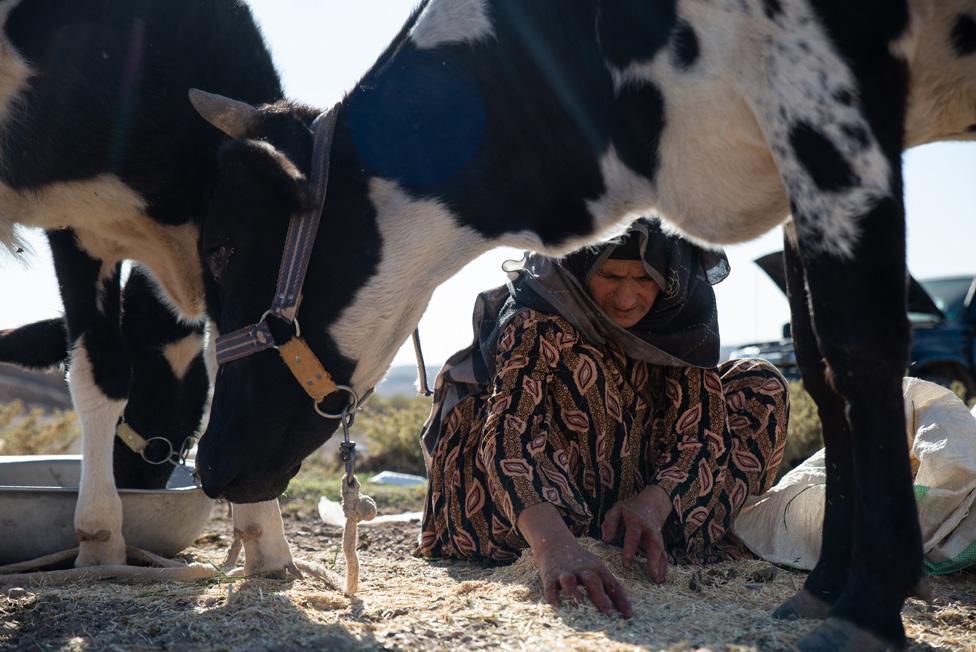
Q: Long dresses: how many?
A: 1